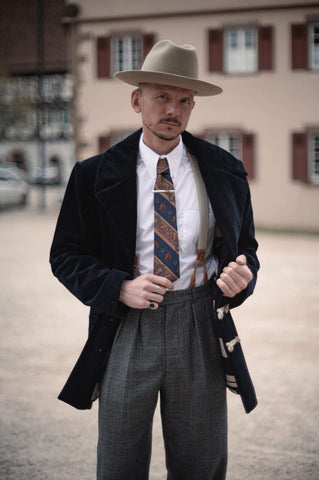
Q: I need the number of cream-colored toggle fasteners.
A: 2